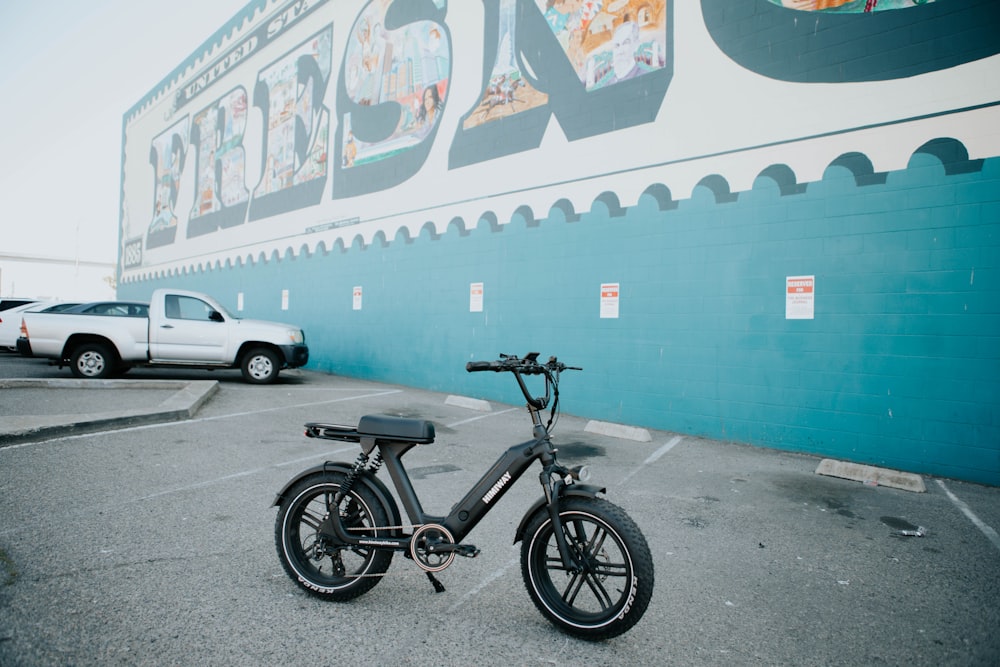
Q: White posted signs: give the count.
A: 6